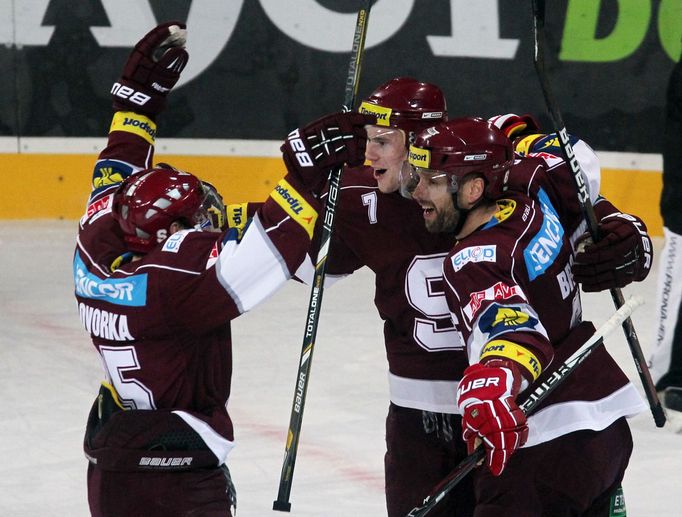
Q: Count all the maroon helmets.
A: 3